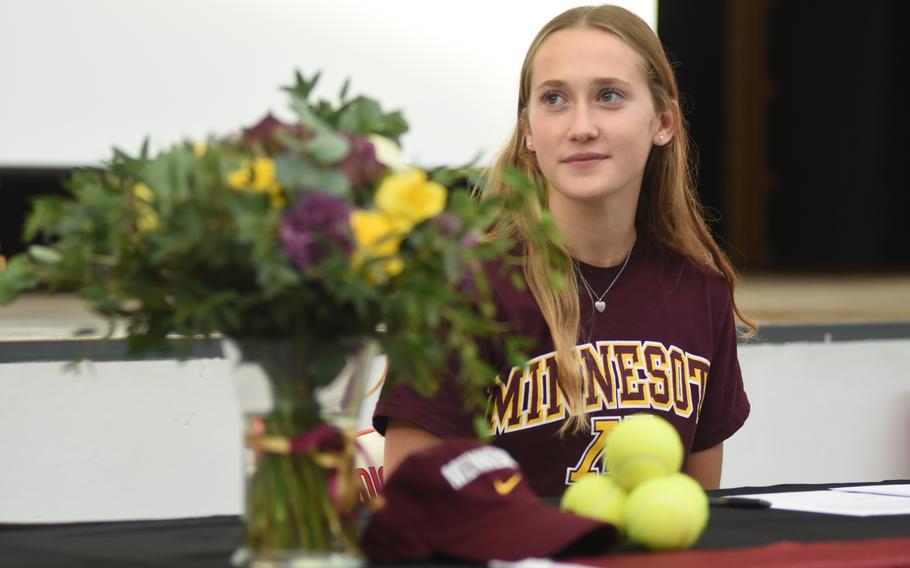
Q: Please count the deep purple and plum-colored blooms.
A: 3